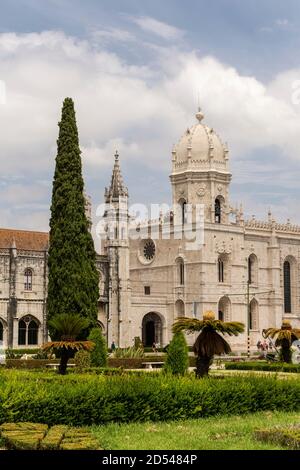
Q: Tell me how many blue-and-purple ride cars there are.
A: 0